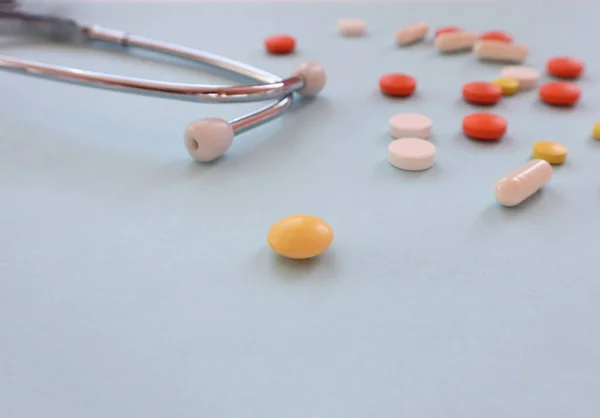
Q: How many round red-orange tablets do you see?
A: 8